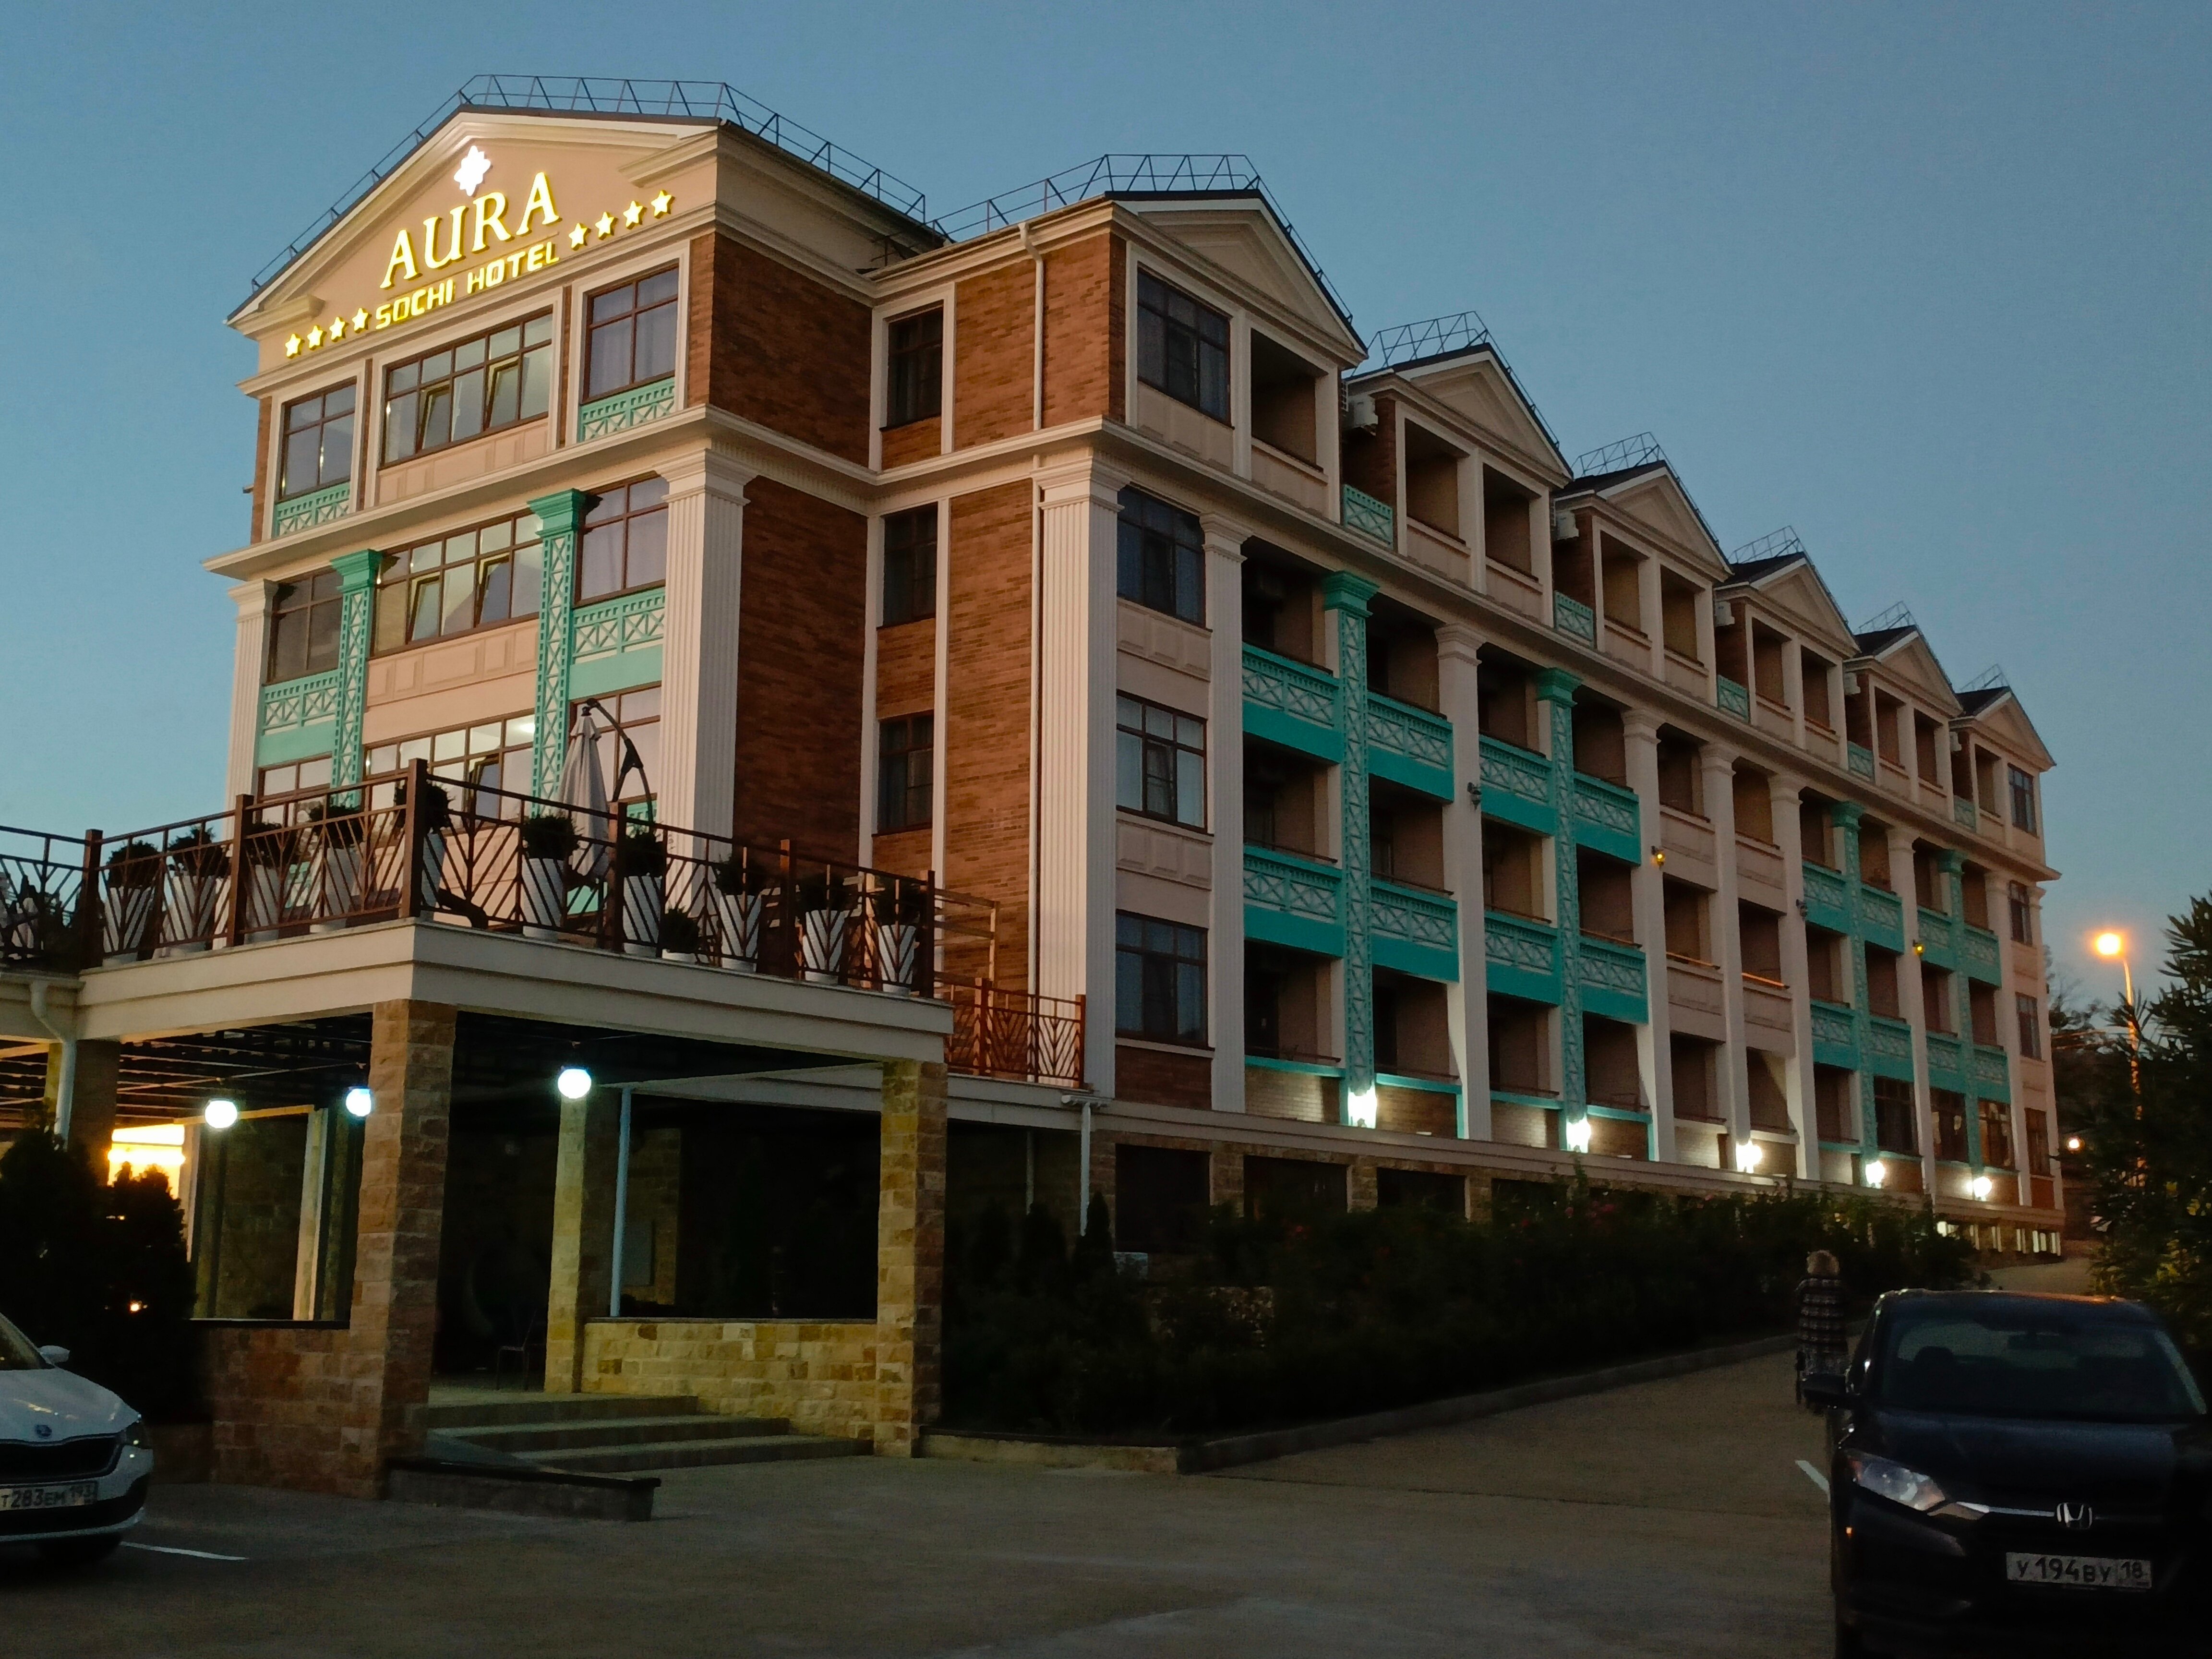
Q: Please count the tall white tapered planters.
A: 10